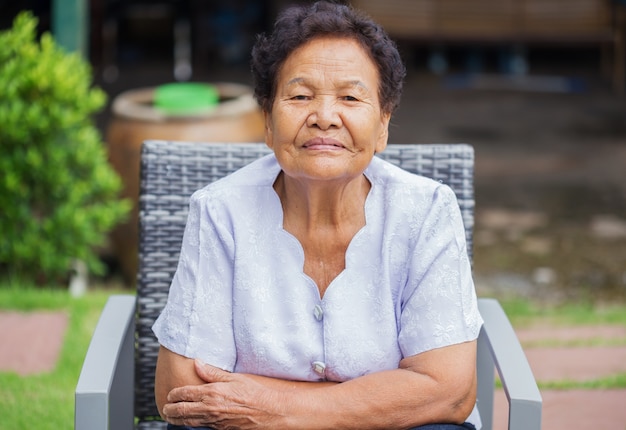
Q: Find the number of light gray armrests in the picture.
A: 2